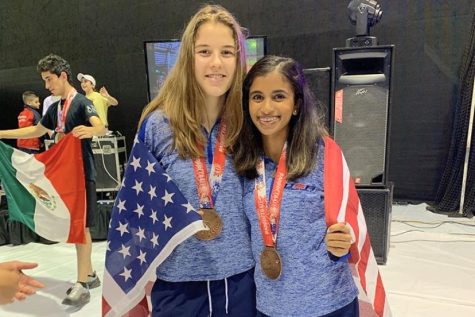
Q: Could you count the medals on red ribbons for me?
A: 3